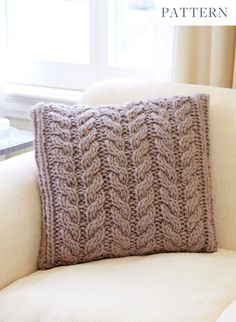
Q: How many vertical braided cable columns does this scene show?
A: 6